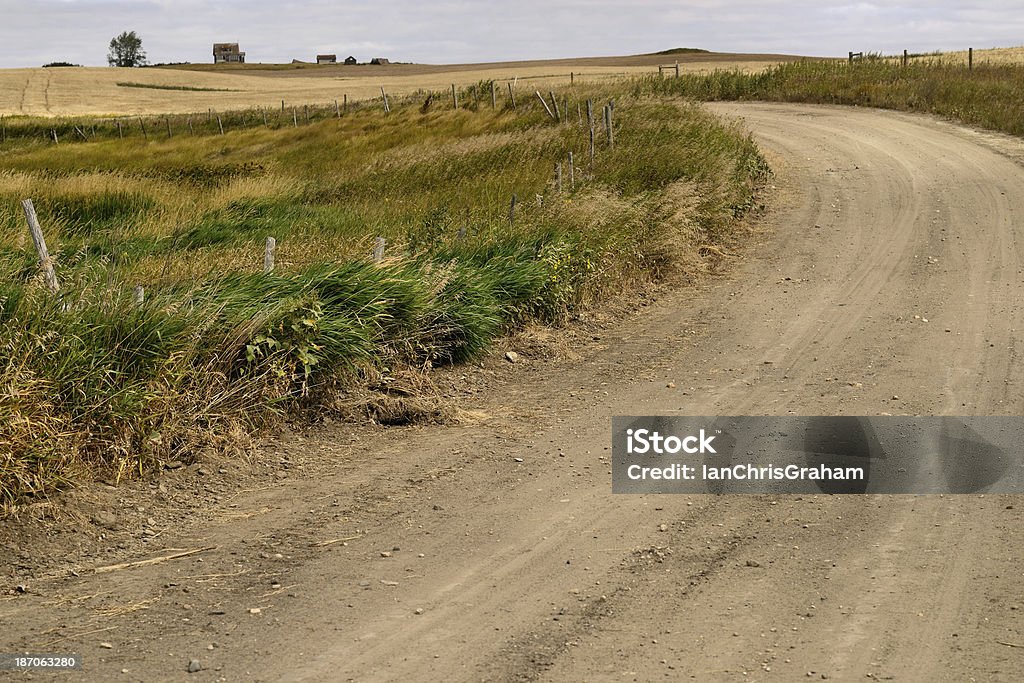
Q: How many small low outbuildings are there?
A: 3